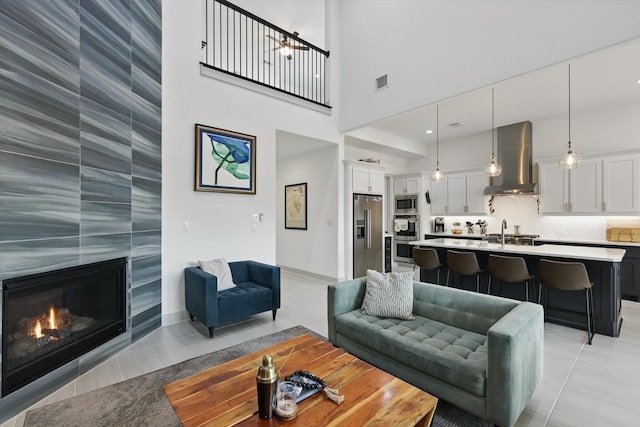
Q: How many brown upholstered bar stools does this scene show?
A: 4